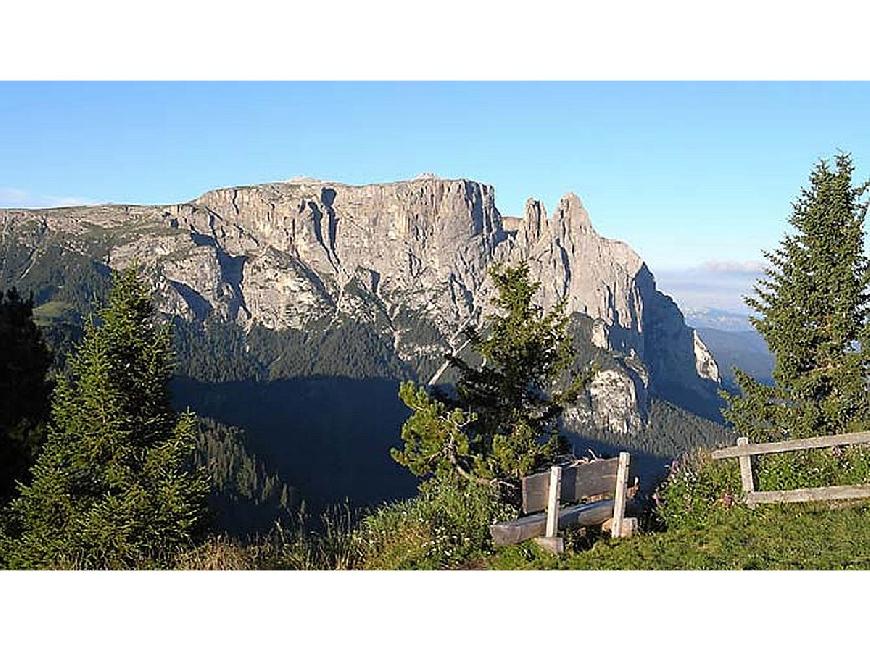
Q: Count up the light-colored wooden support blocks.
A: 2